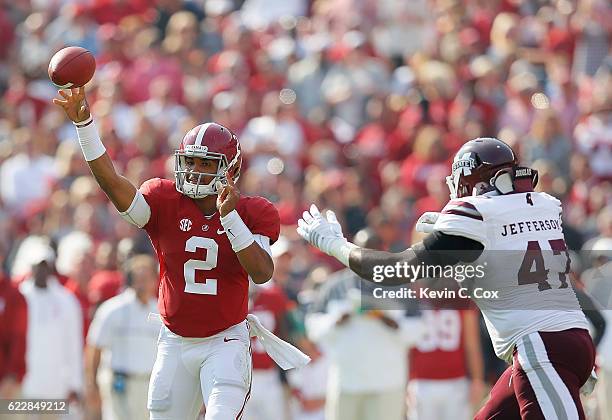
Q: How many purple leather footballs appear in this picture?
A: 0